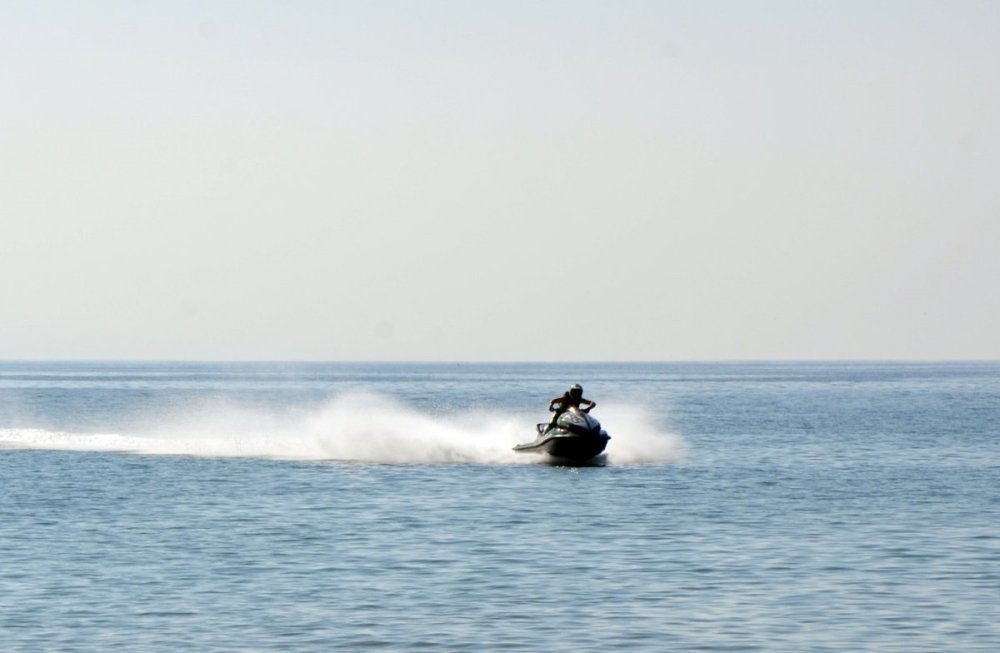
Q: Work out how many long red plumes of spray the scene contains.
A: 0